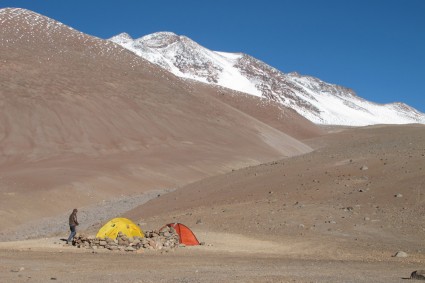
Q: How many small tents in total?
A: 2